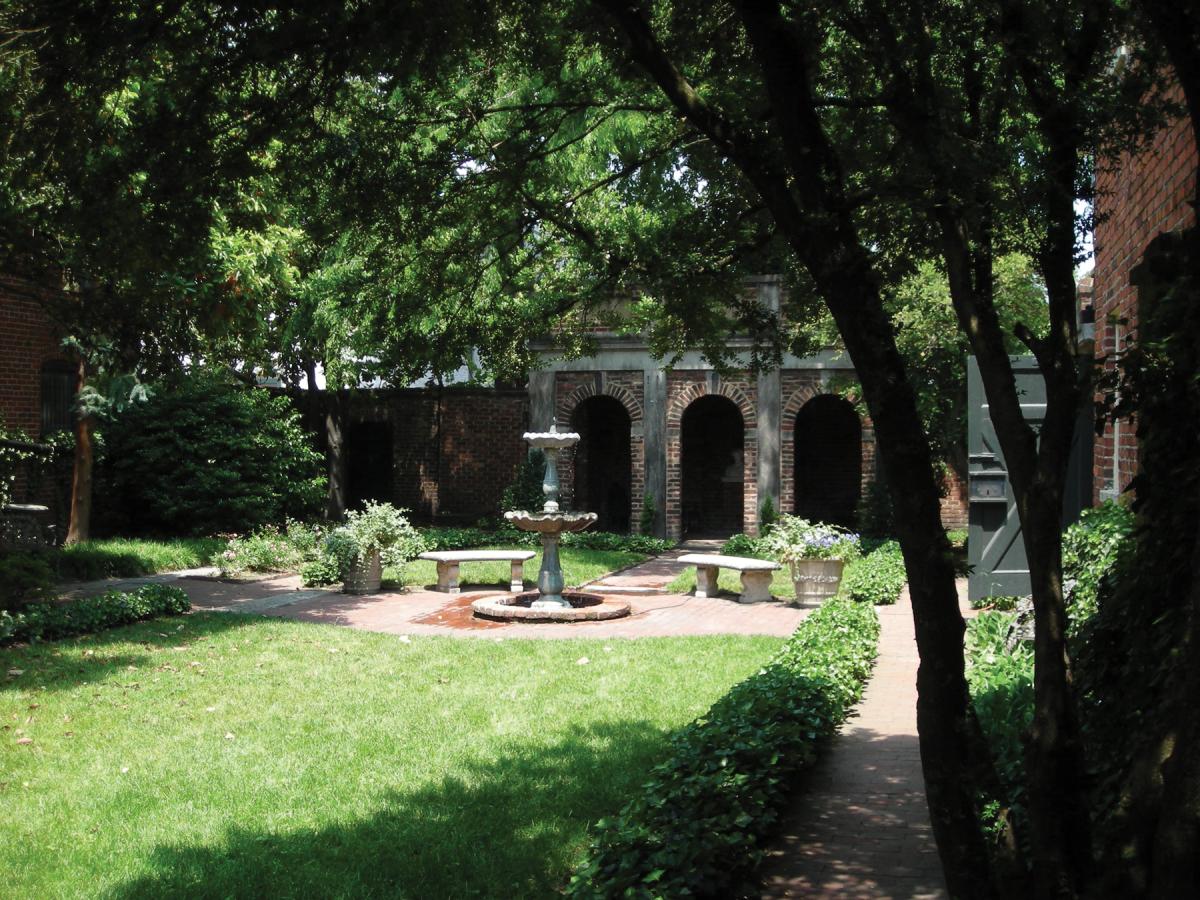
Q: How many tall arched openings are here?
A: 3